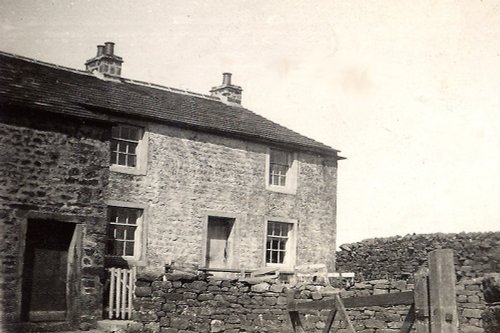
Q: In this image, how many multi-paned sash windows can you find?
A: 4